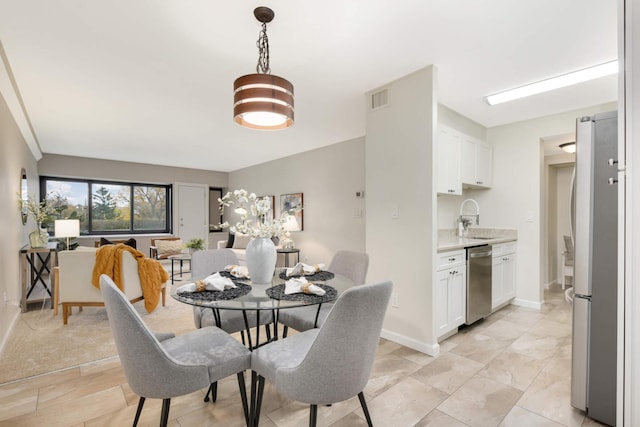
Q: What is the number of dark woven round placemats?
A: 4